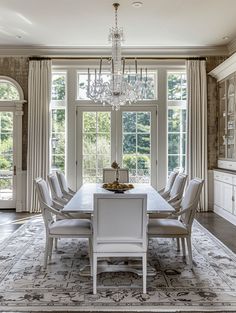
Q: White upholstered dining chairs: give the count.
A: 8